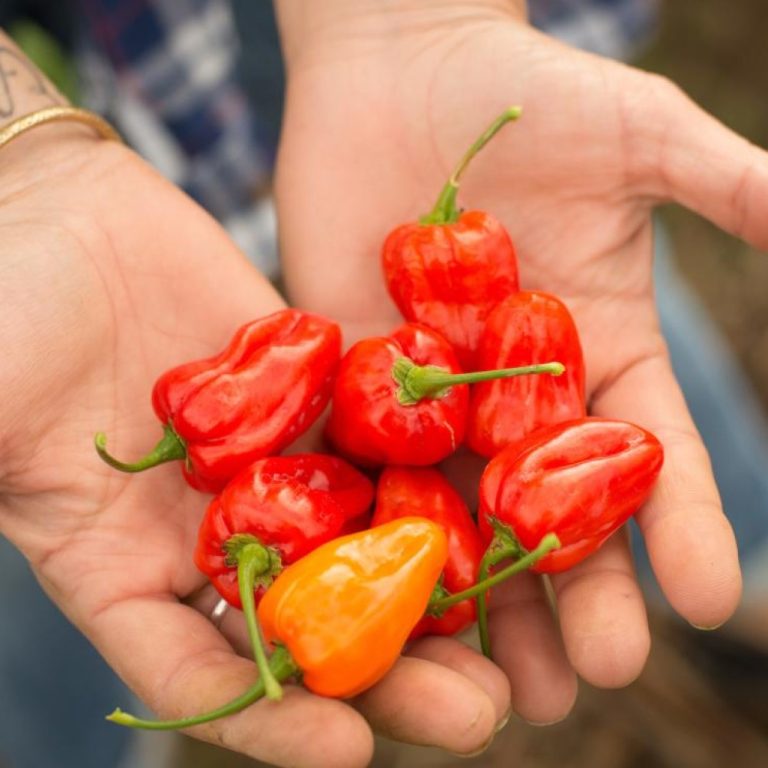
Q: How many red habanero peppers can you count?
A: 7